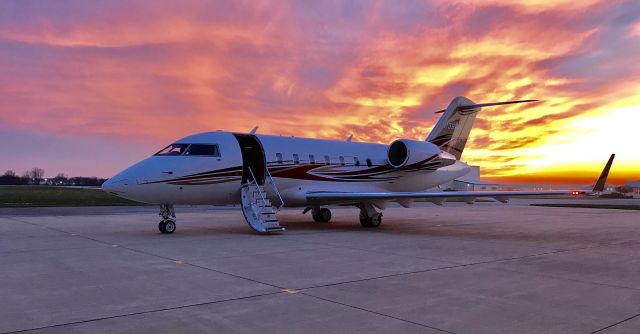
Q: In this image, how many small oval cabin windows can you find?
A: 7